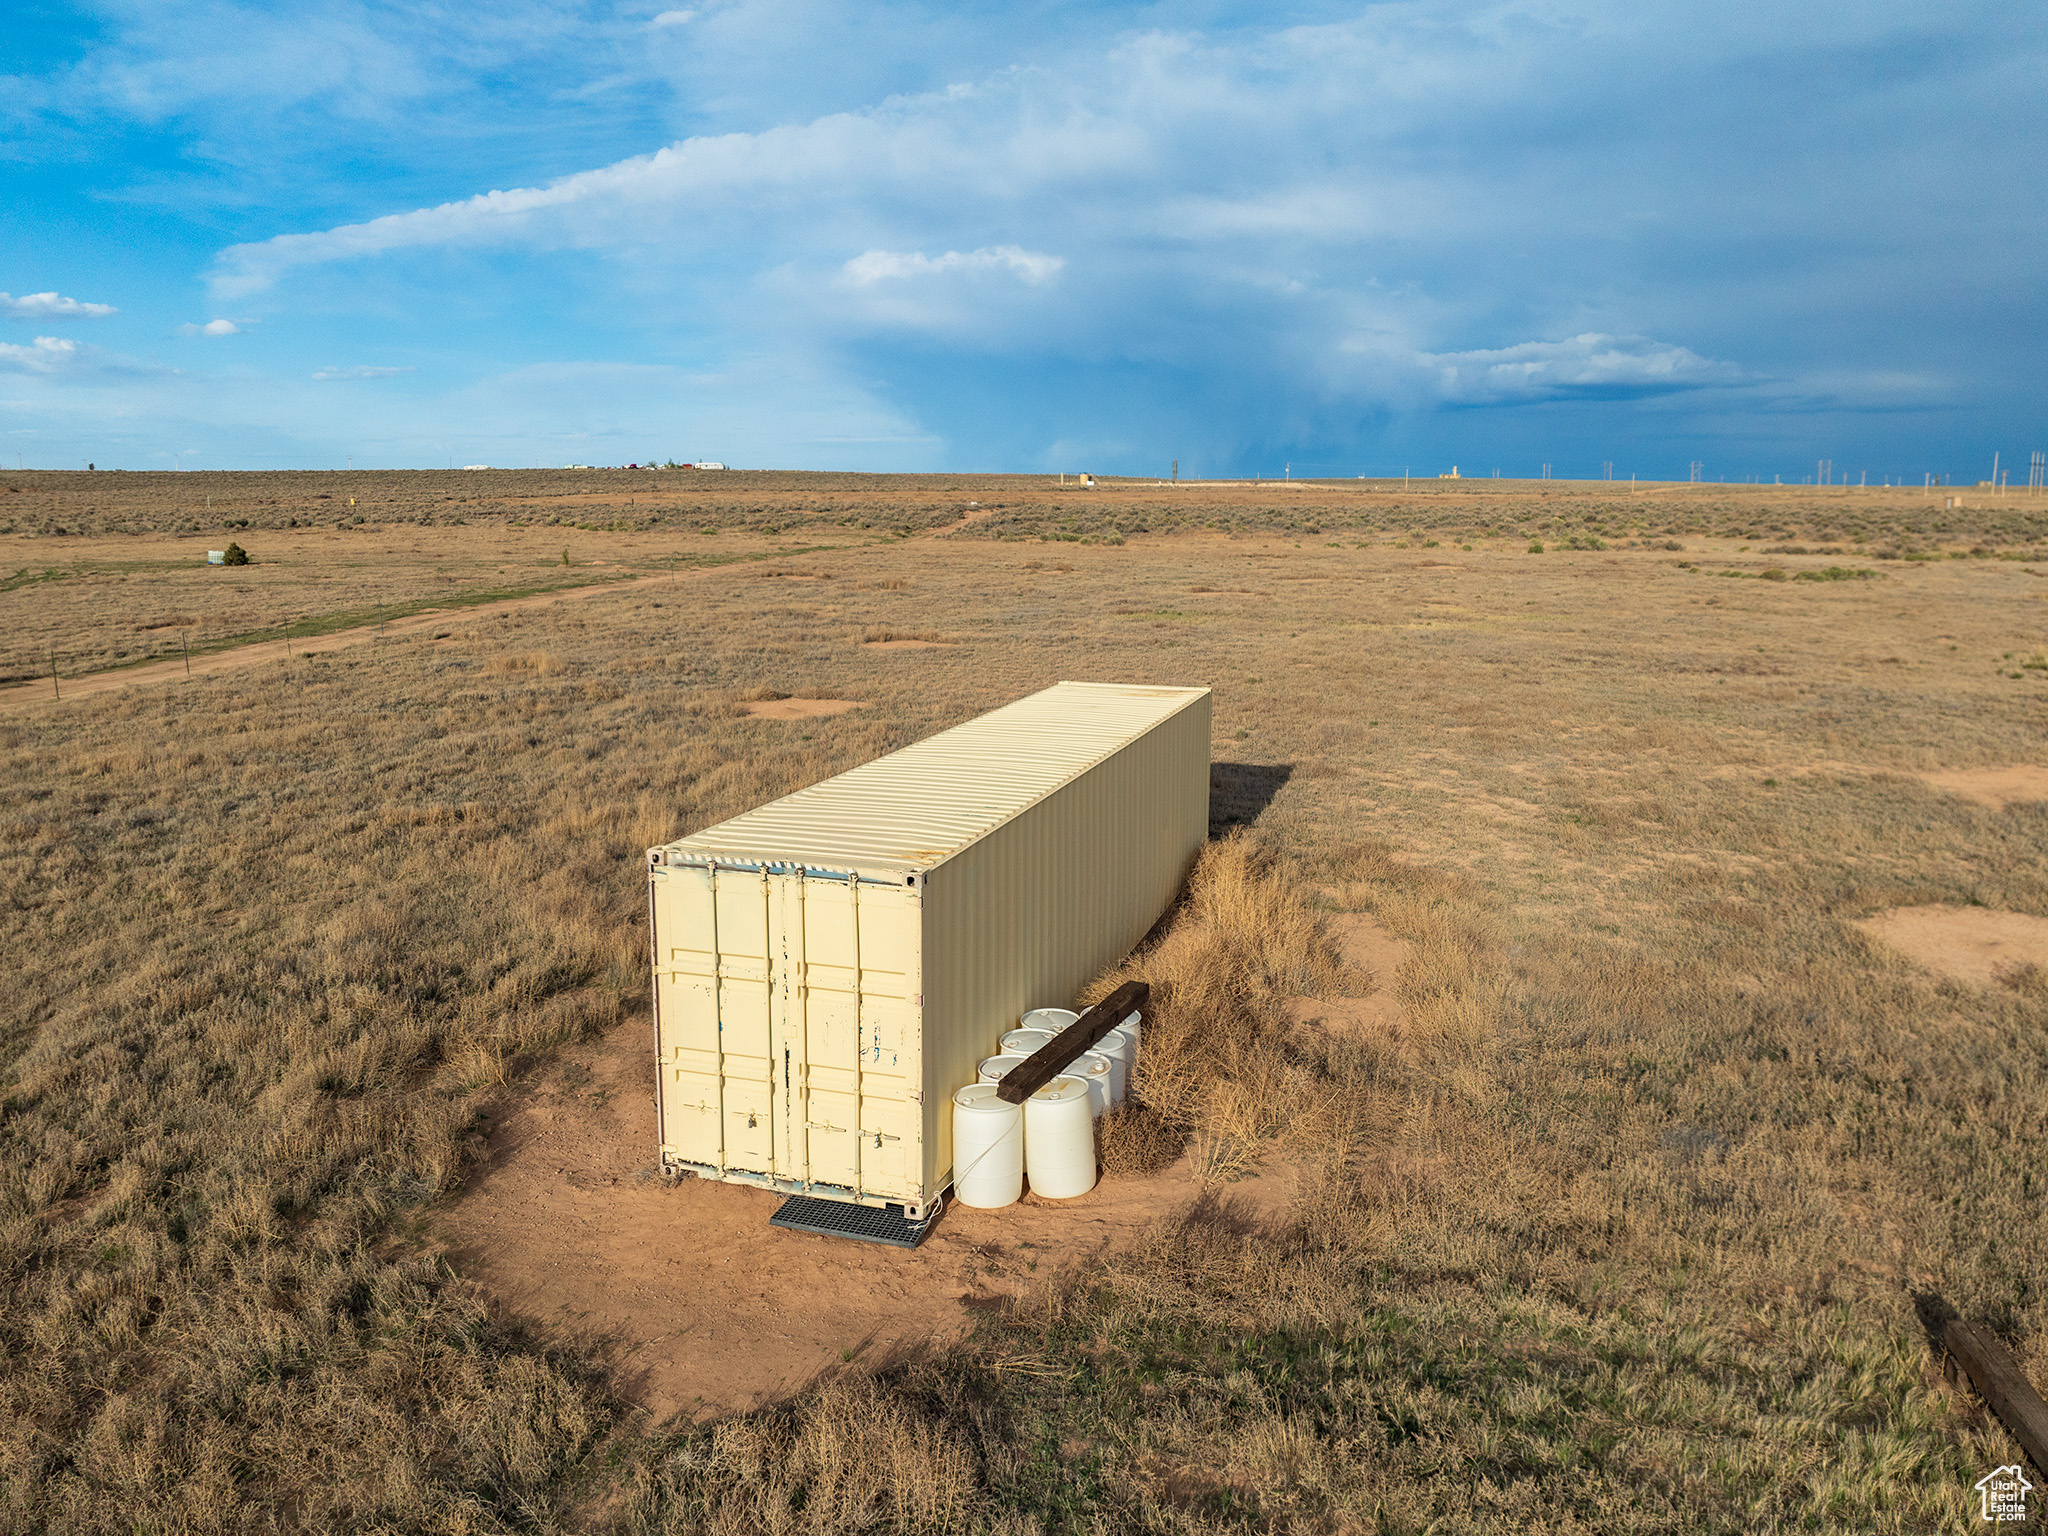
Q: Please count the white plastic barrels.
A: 8